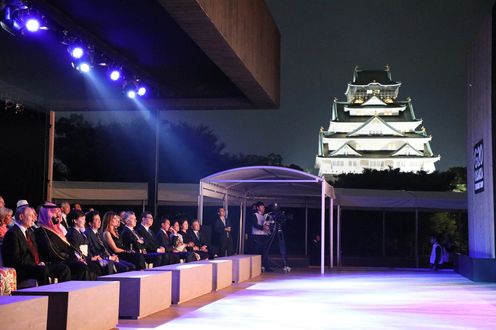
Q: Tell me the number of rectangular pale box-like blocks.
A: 7